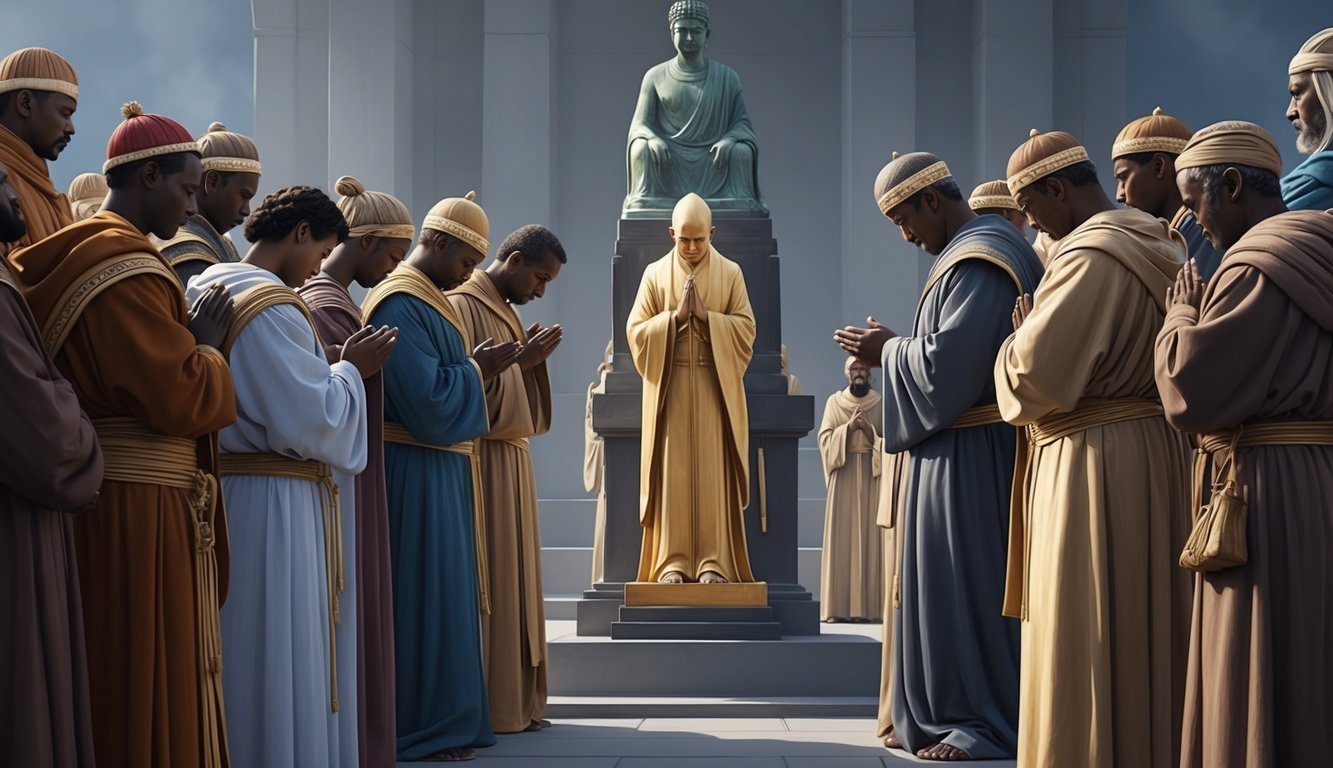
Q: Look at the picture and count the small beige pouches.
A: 1